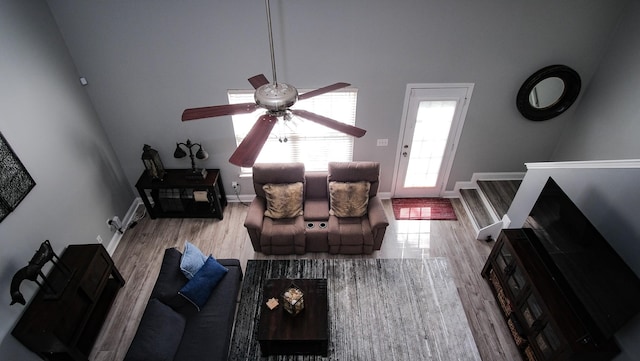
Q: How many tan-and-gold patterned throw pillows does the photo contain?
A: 2